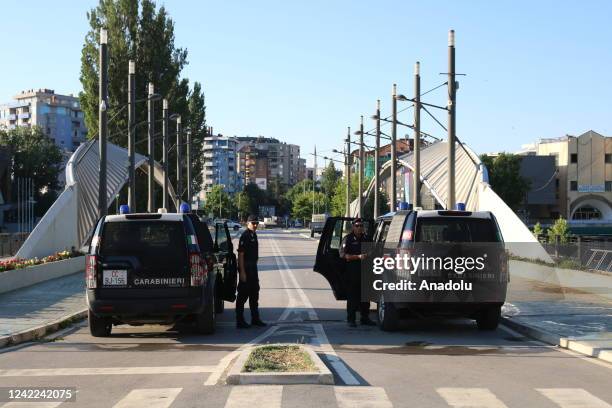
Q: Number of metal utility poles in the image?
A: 12